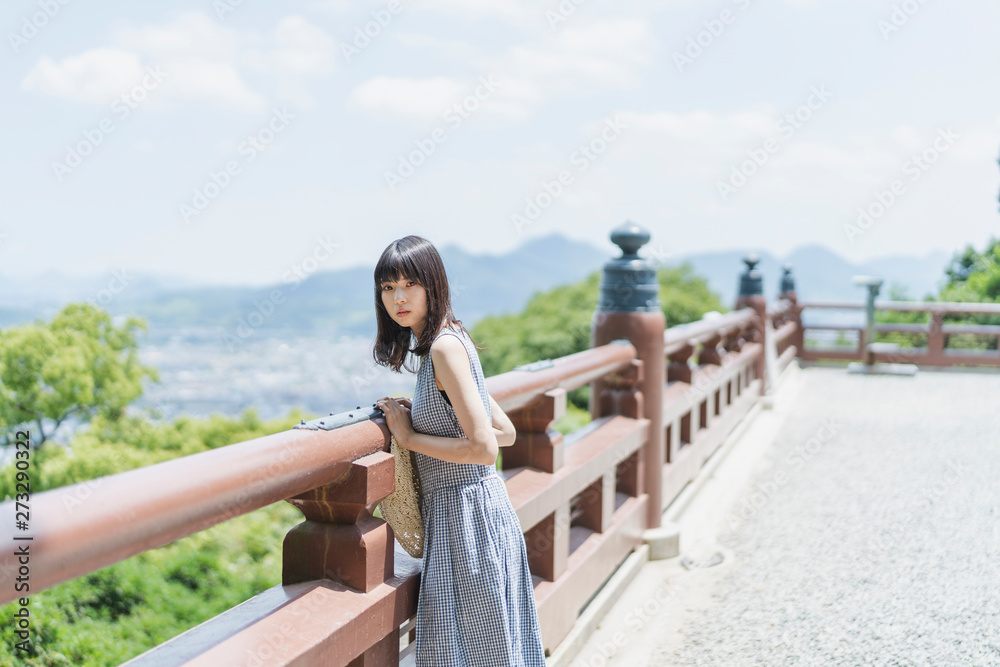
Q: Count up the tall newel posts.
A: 3